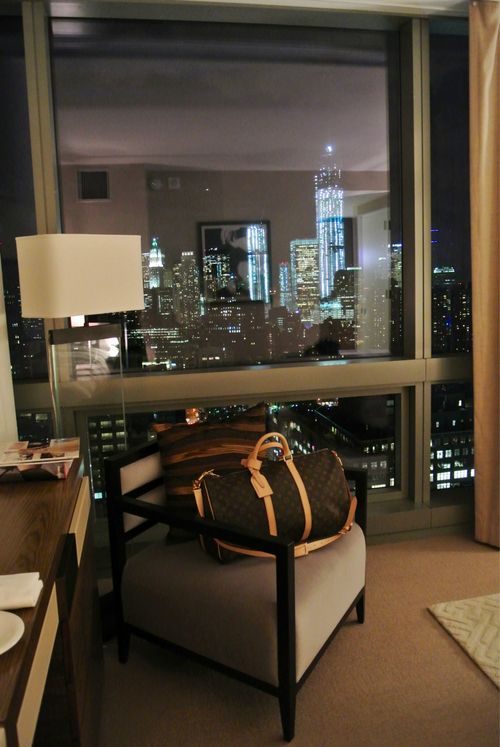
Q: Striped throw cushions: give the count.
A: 1